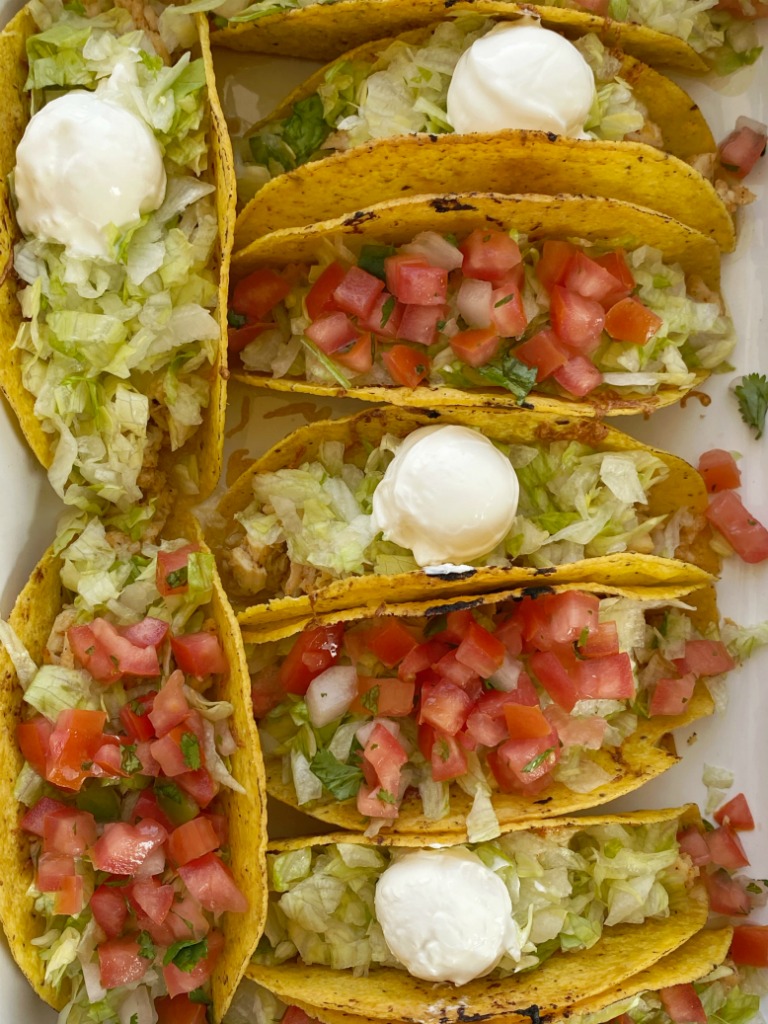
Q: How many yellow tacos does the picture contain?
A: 9